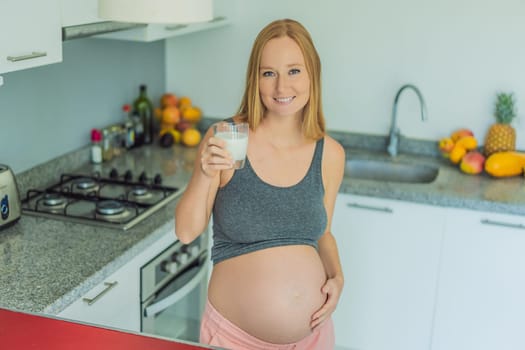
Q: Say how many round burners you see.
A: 4